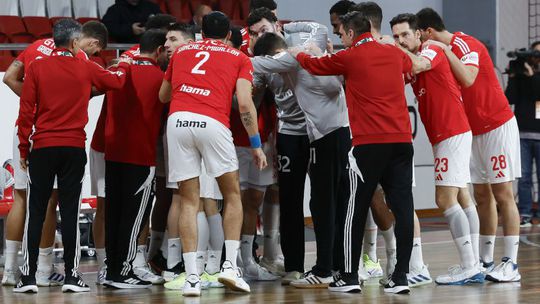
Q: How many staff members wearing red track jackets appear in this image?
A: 3